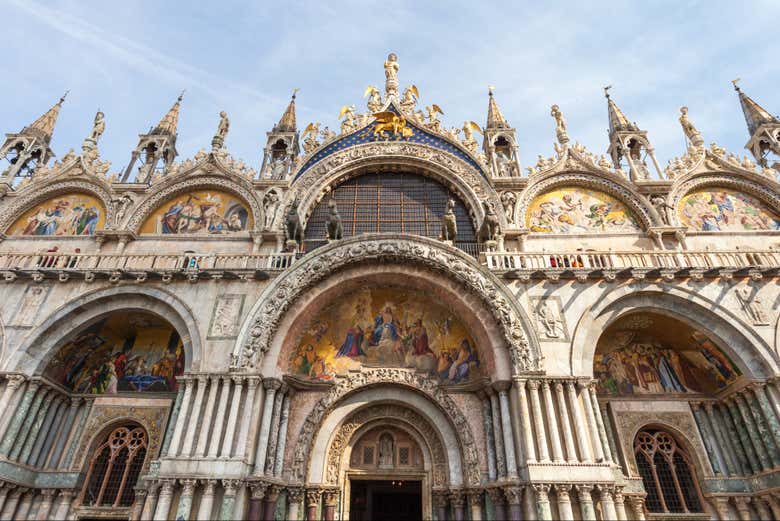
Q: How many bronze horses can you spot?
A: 4